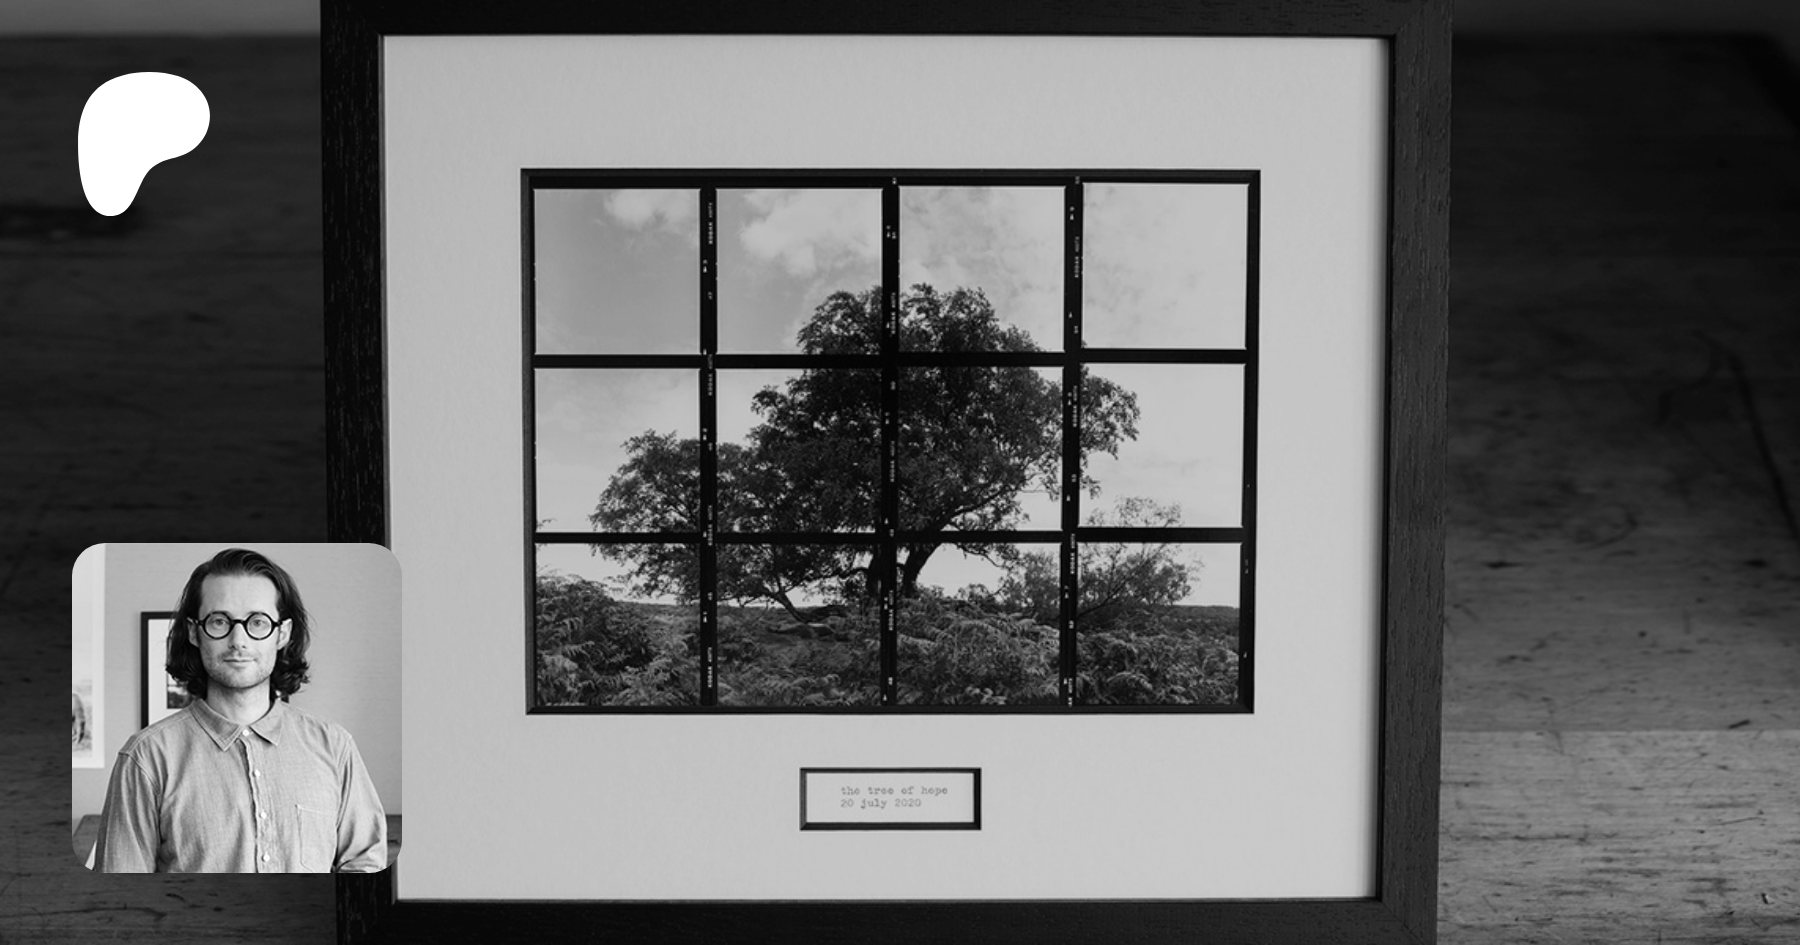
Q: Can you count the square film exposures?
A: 12